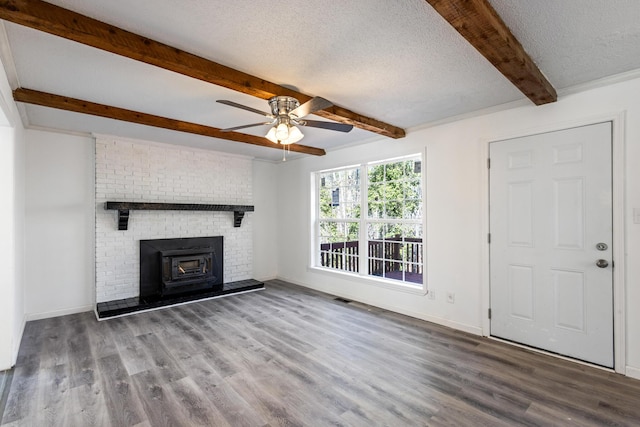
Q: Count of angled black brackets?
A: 2